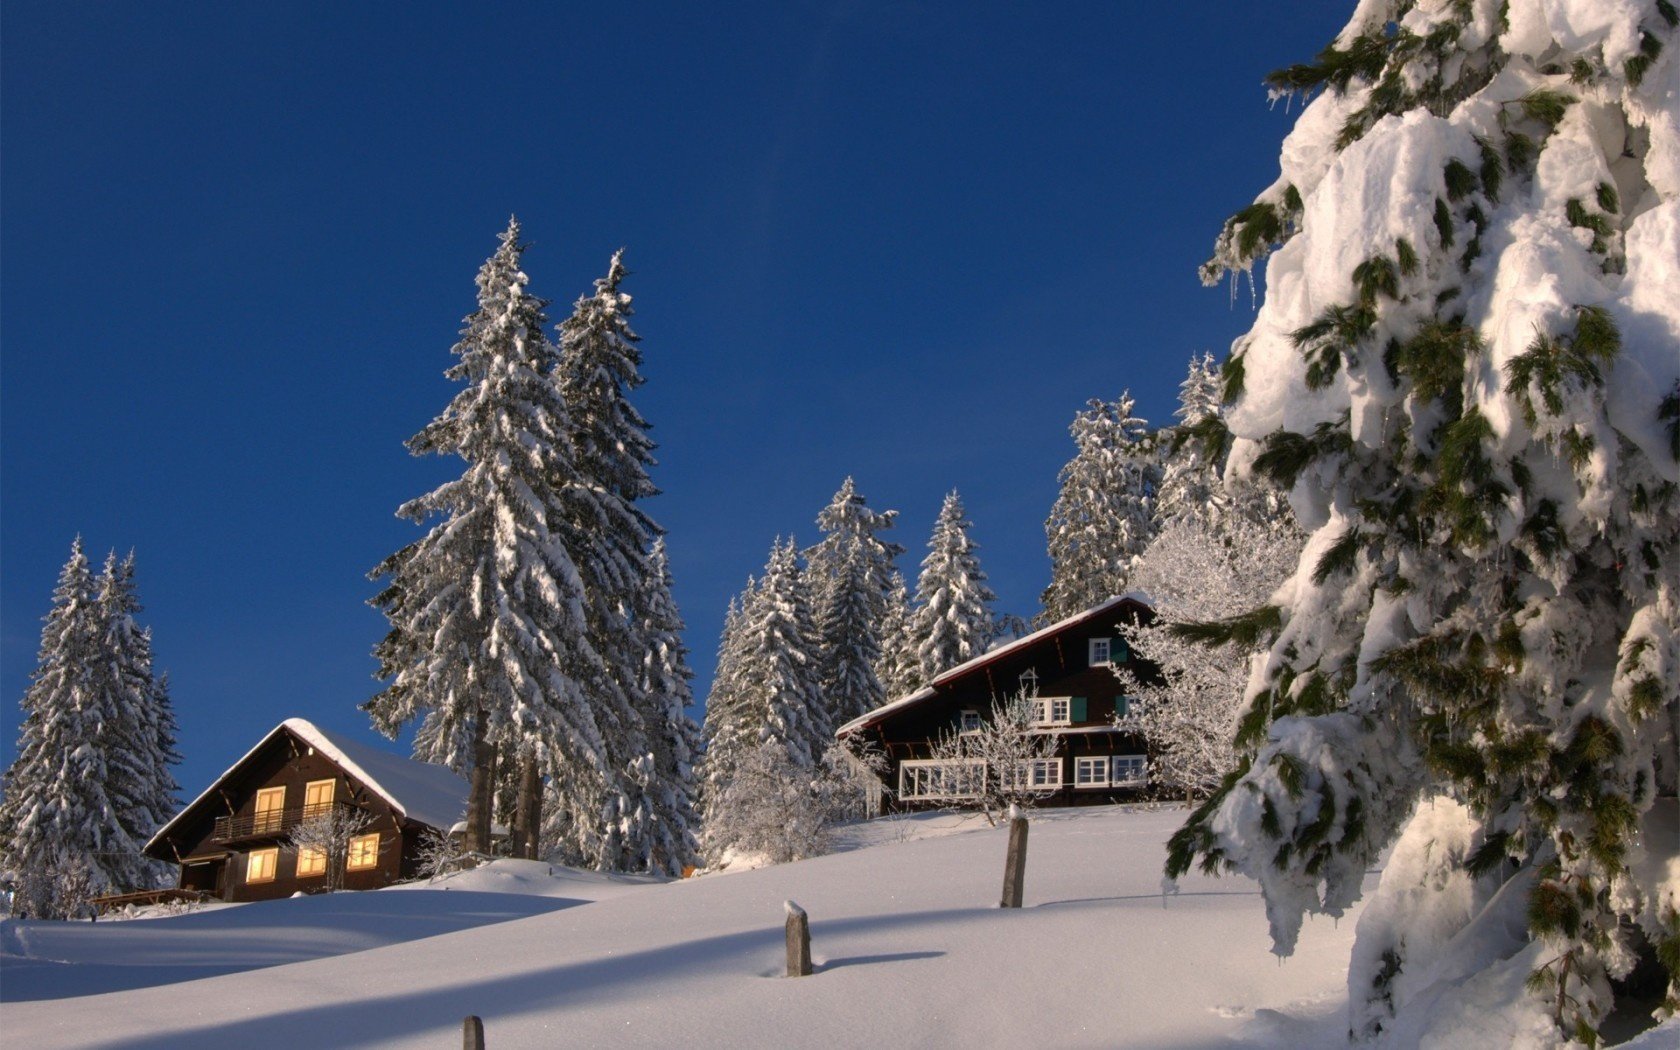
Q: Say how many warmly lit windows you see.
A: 5